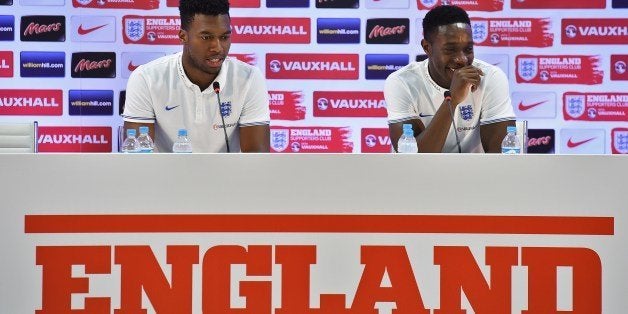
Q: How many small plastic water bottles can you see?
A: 5